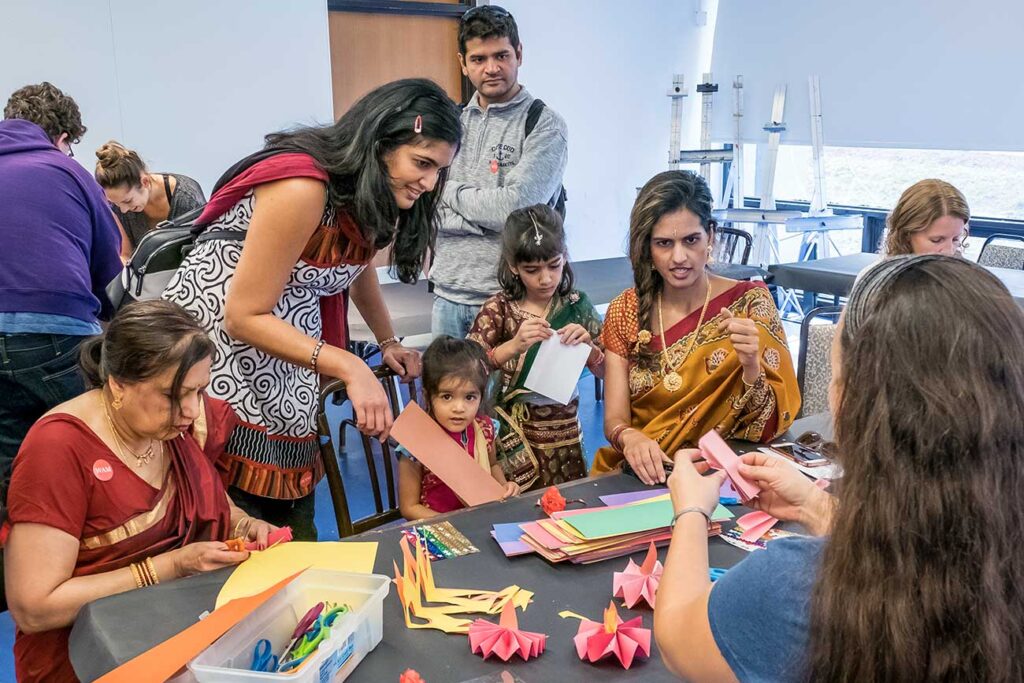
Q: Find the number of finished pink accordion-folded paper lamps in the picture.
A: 3